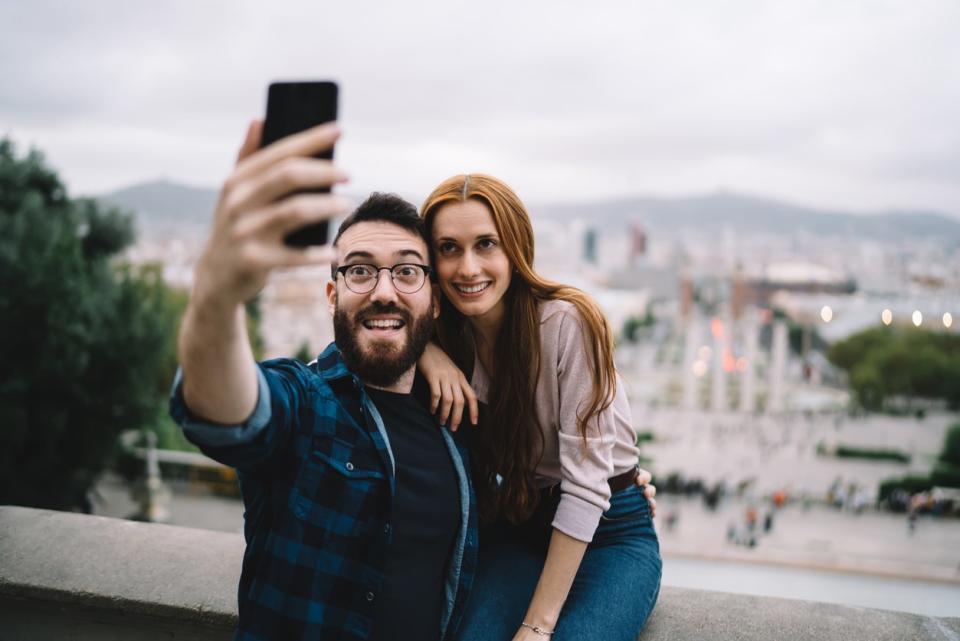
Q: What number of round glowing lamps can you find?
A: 4